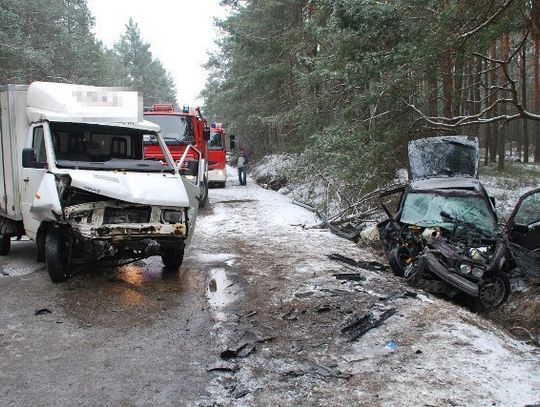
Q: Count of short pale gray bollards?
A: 0